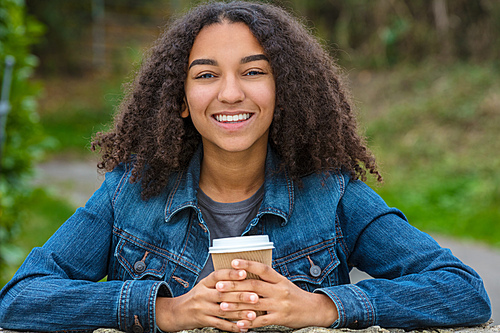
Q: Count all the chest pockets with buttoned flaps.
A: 2